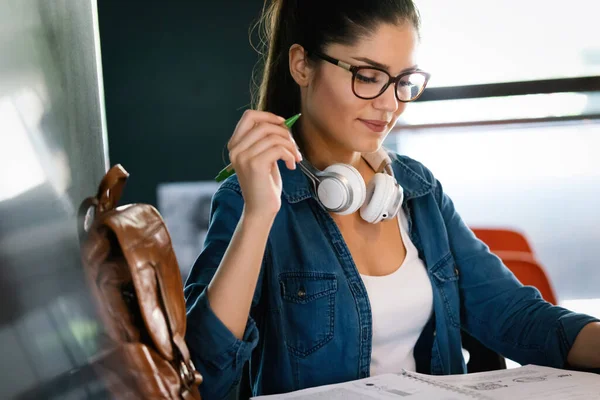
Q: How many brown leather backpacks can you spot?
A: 1